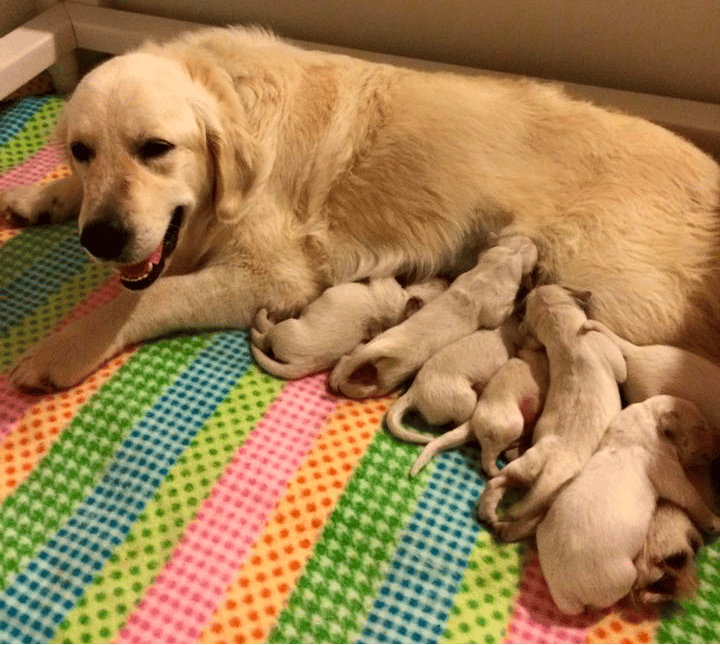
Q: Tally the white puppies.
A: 7